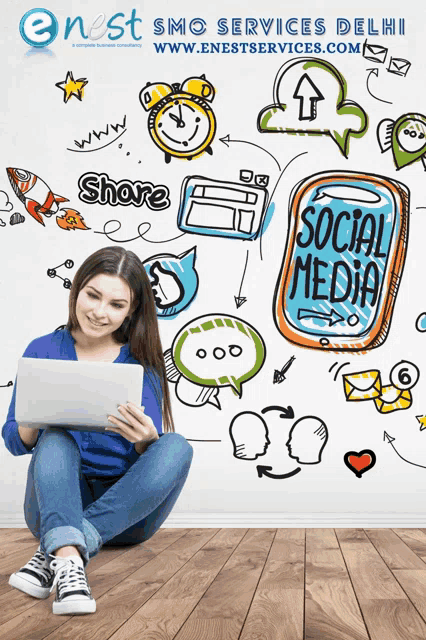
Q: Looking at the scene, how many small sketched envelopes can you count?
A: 4